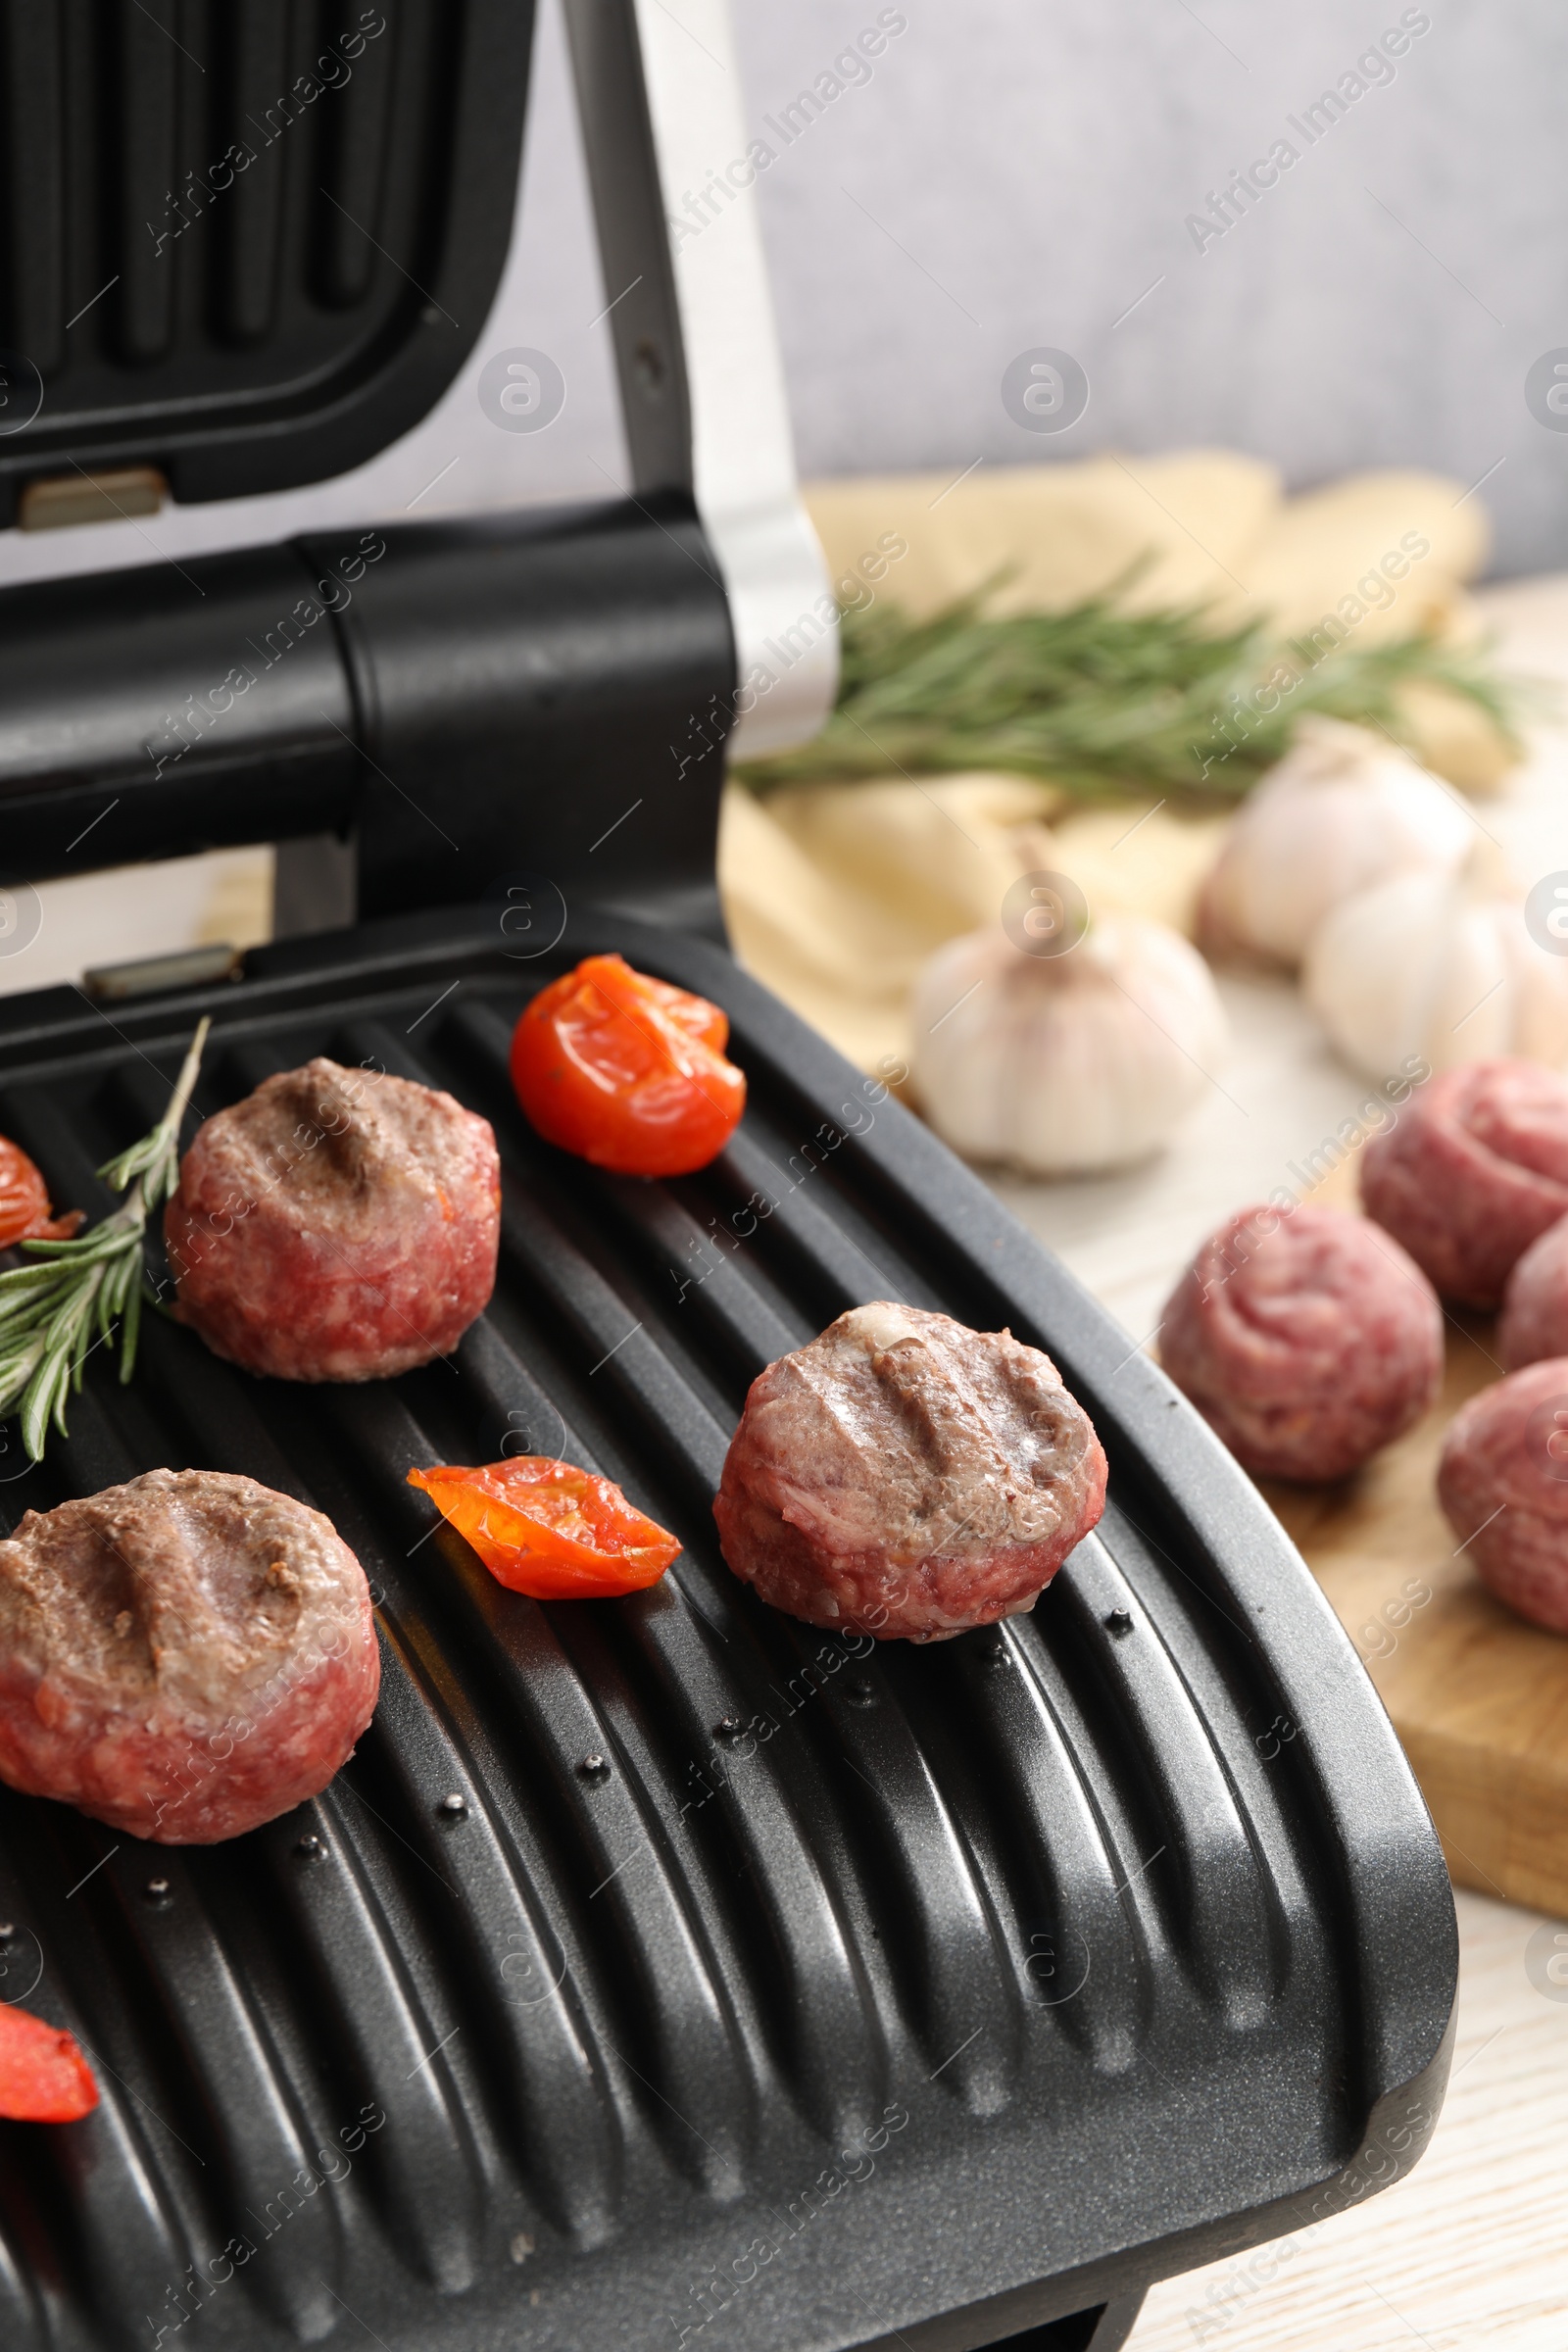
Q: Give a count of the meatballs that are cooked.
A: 3